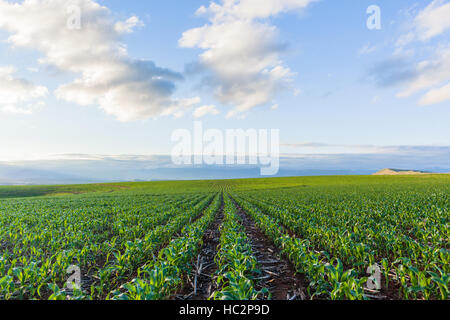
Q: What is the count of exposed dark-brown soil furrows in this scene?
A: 2